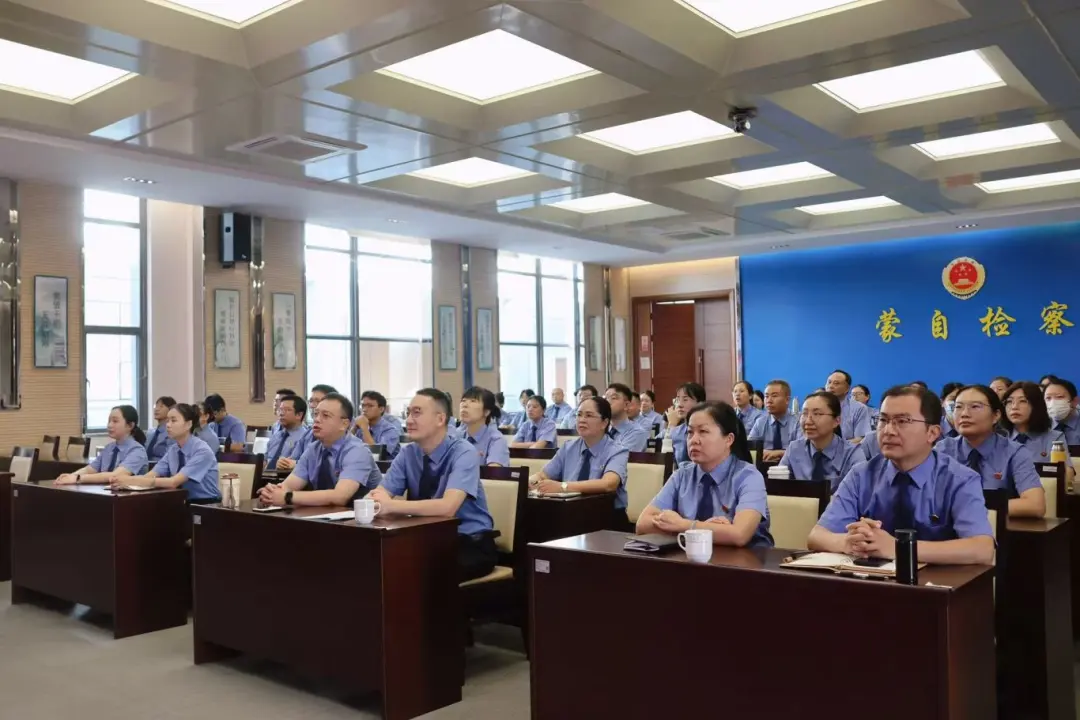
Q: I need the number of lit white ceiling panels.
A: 12